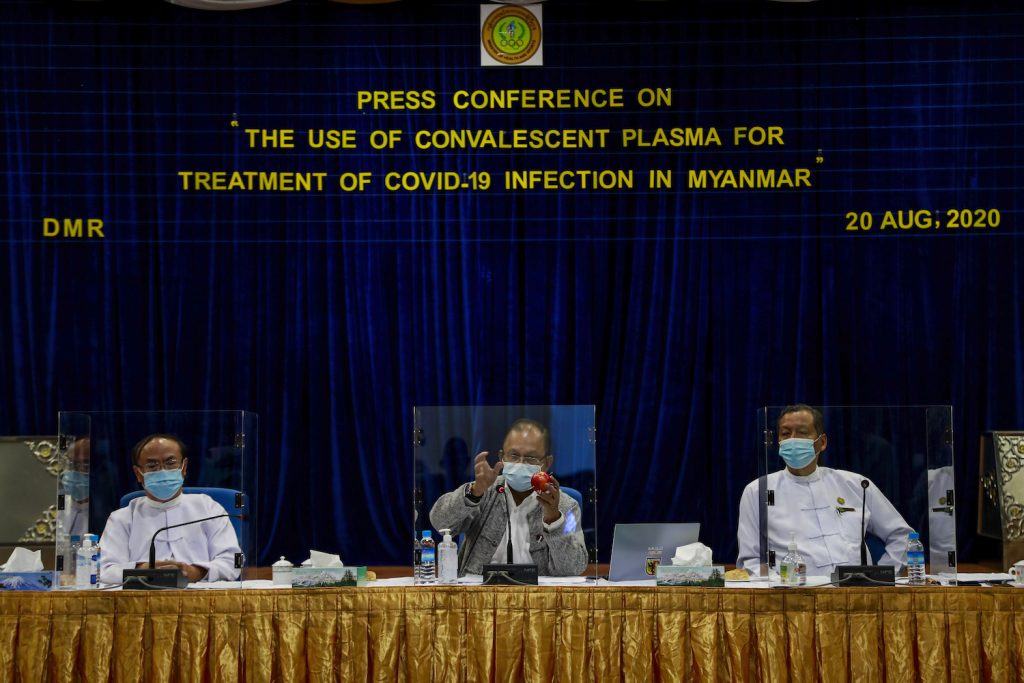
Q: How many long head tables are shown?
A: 1